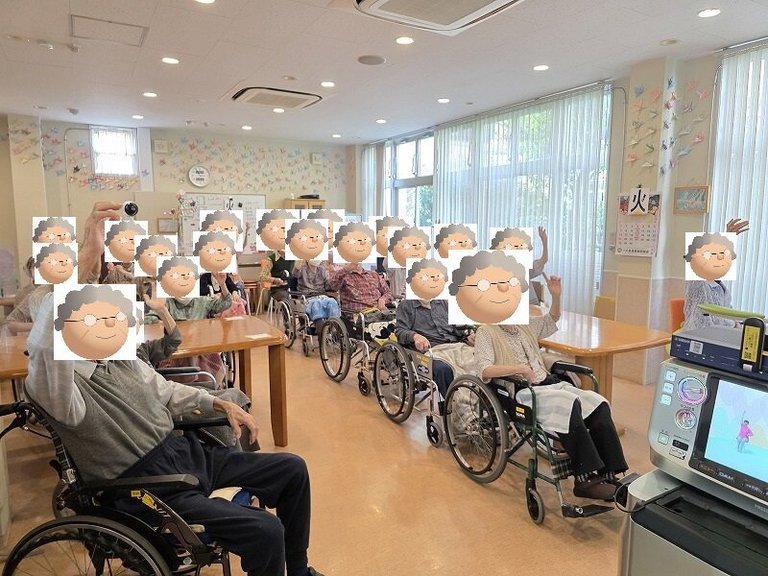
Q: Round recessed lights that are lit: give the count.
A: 13